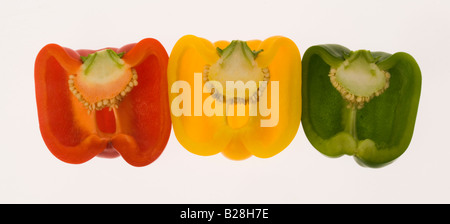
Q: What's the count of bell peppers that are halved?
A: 3